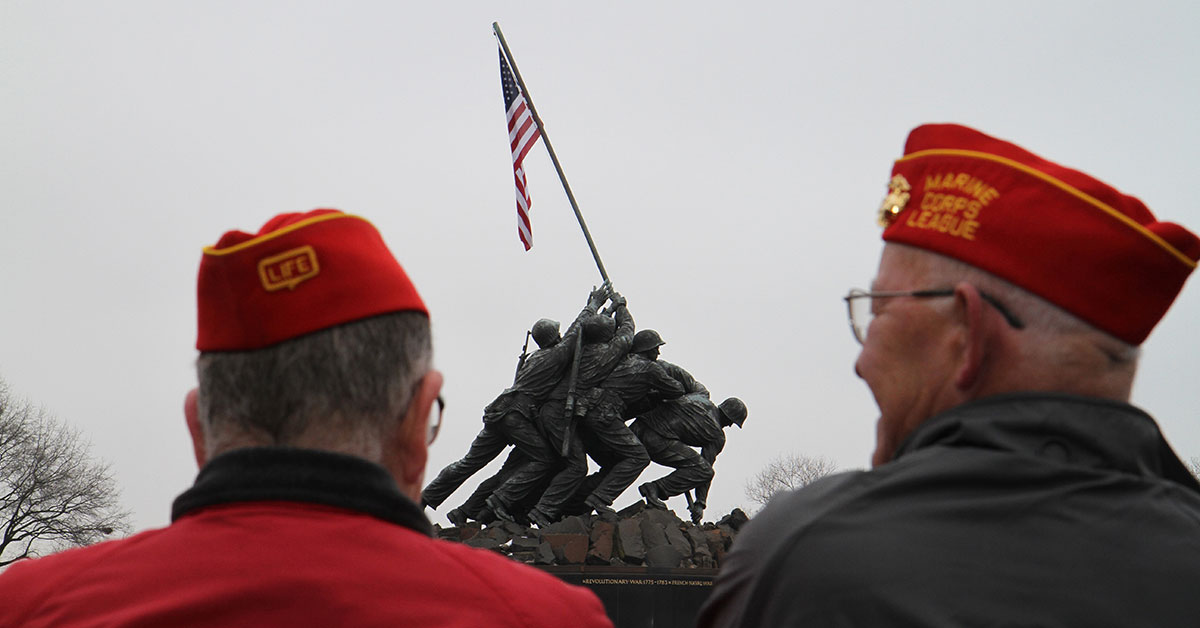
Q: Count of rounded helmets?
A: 4